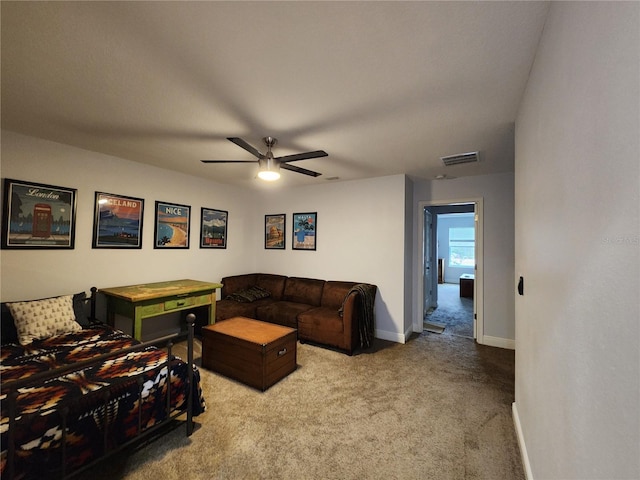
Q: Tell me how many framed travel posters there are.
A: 6